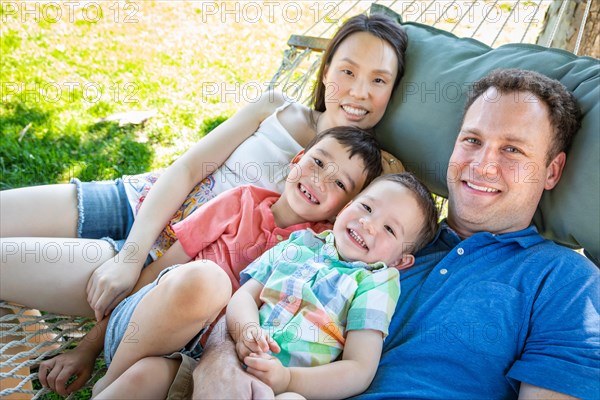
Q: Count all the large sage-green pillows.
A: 1